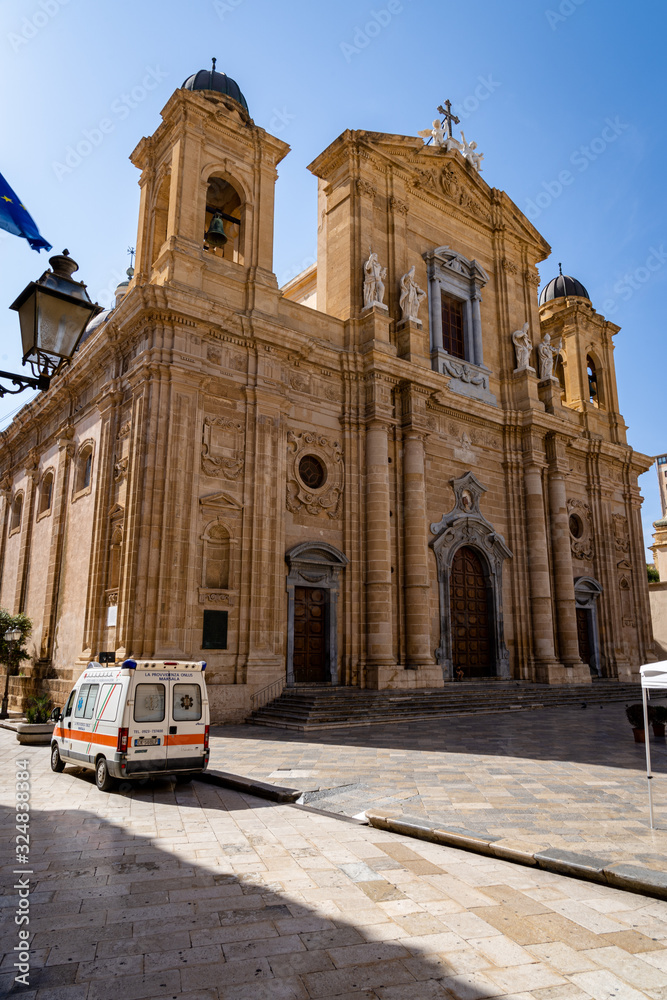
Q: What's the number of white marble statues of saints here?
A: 4